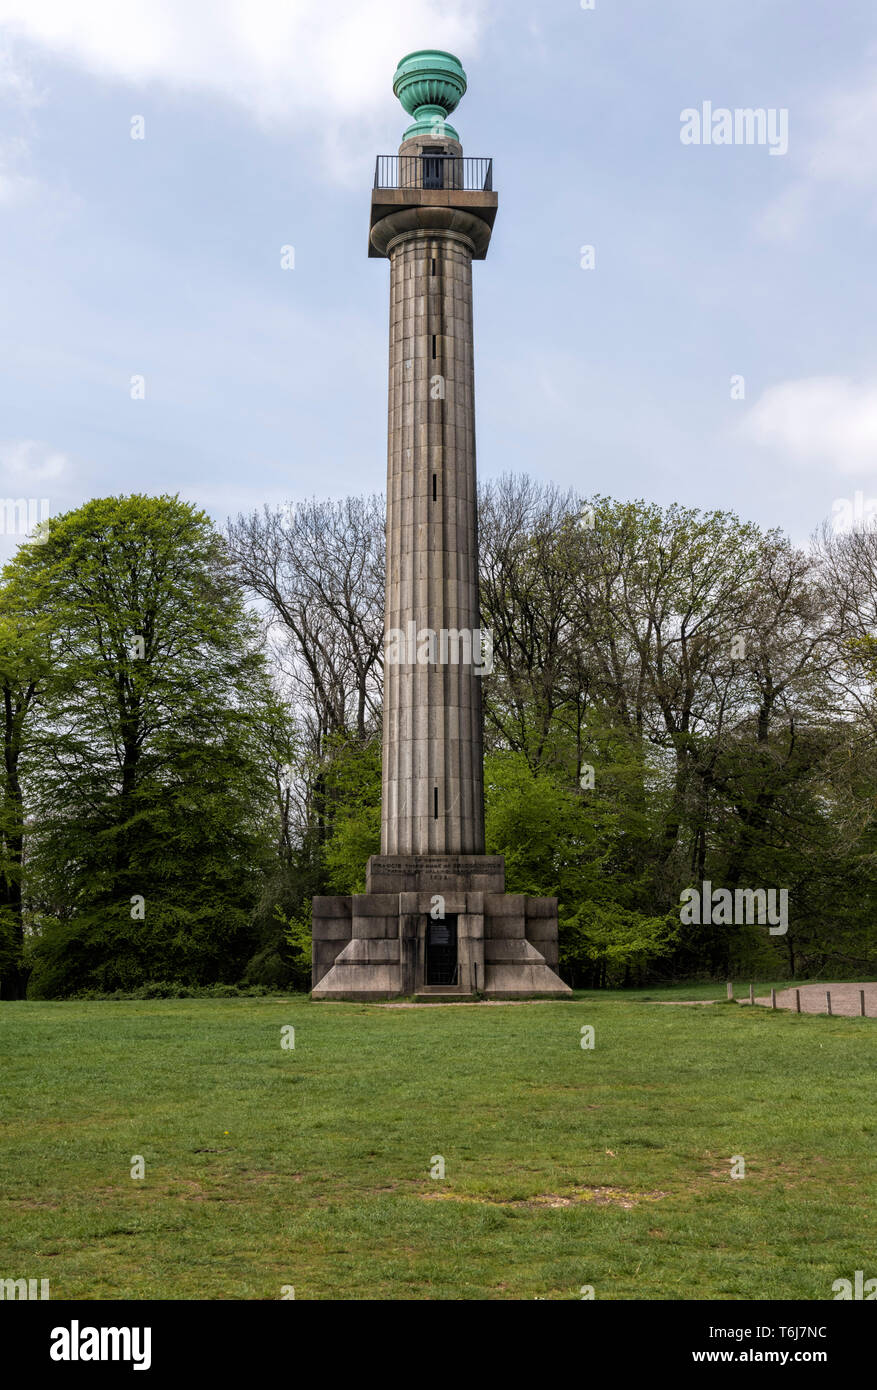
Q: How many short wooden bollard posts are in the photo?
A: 6